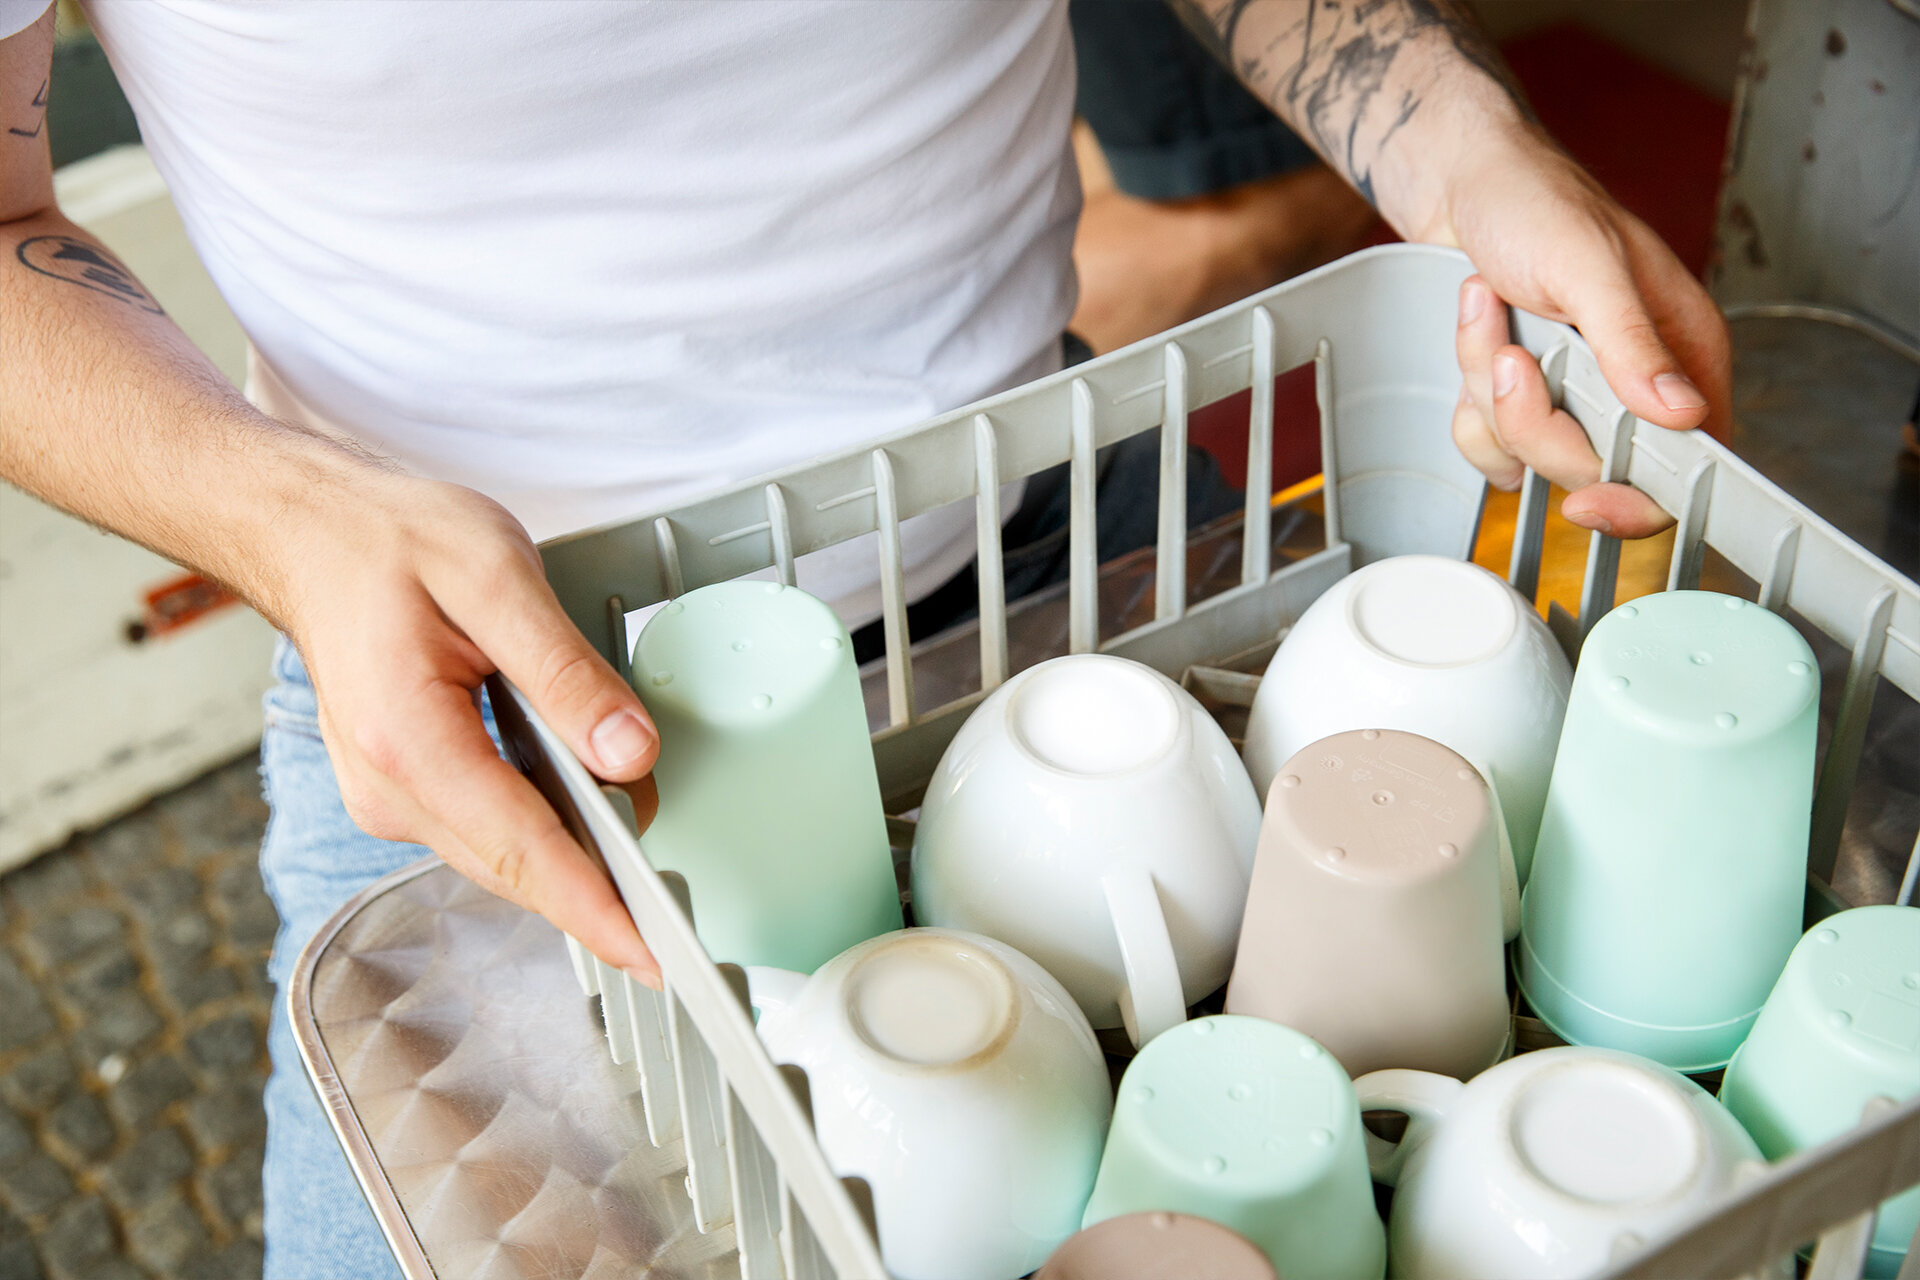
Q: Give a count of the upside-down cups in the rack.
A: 10